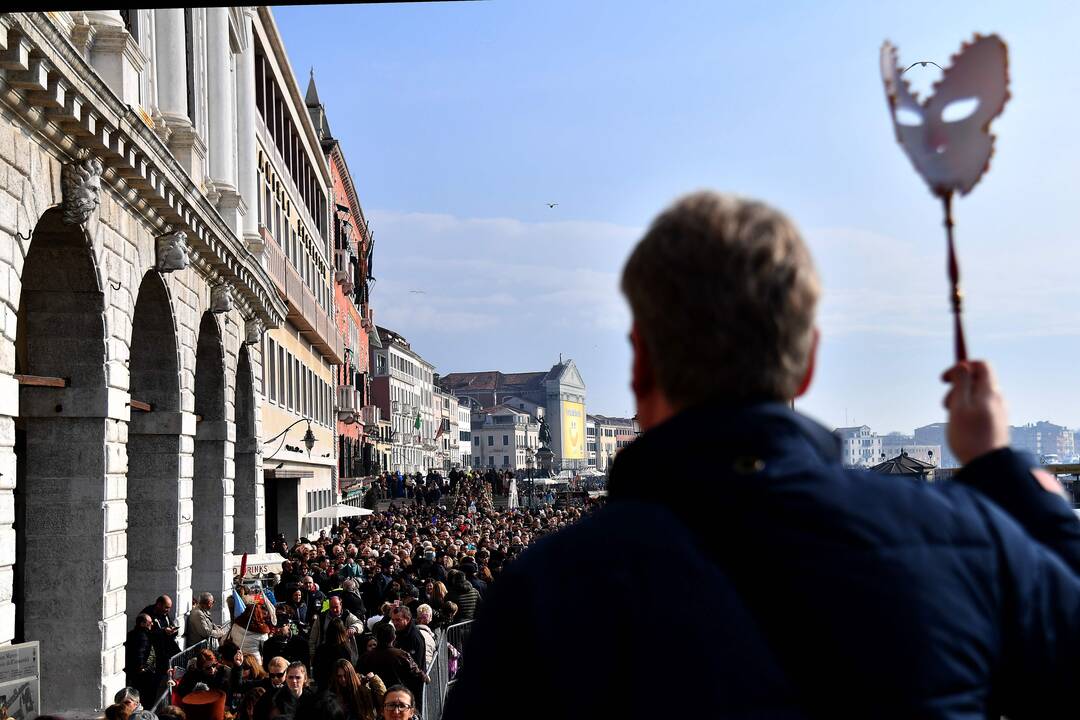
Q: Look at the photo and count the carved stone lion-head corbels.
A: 4